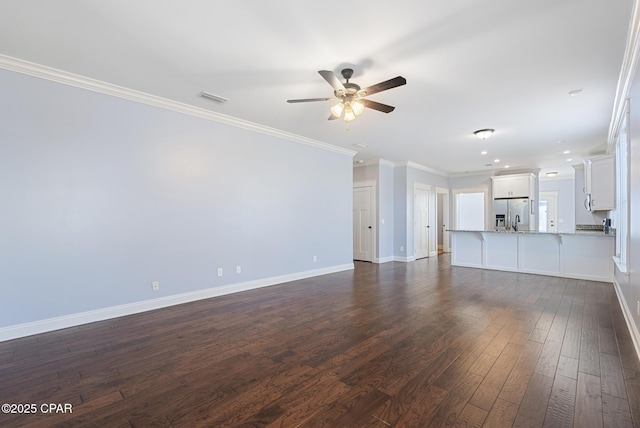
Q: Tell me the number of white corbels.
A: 2